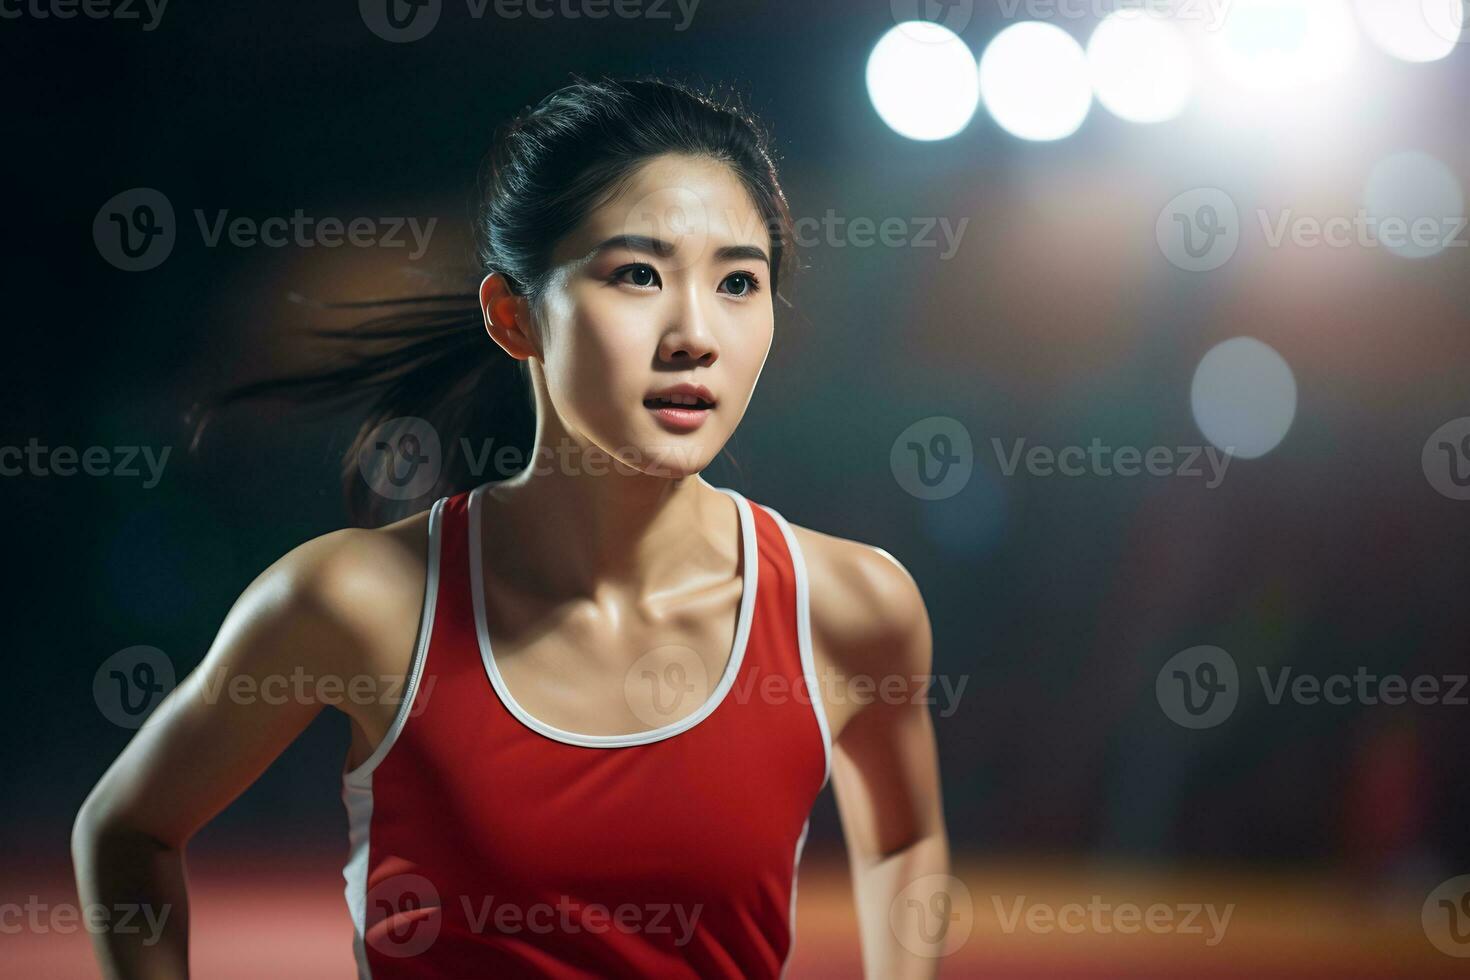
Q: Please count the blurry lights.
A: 7